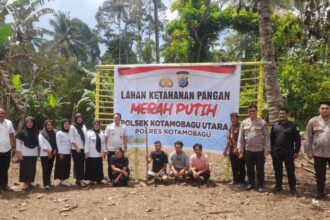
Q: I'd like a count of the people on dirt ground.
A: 15